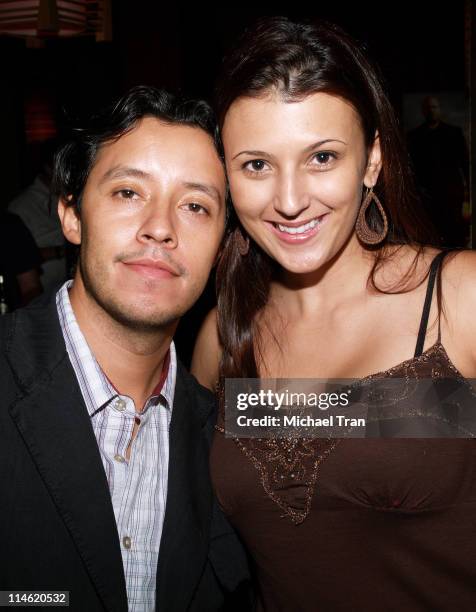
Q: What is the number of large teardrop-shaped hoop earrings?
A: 2